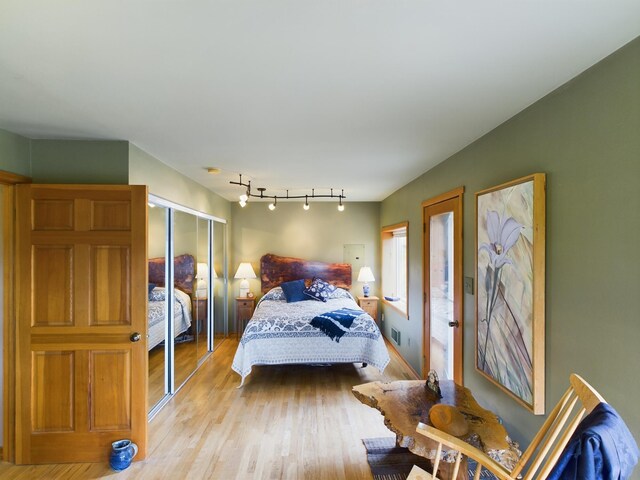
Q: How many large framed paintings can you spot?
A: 1